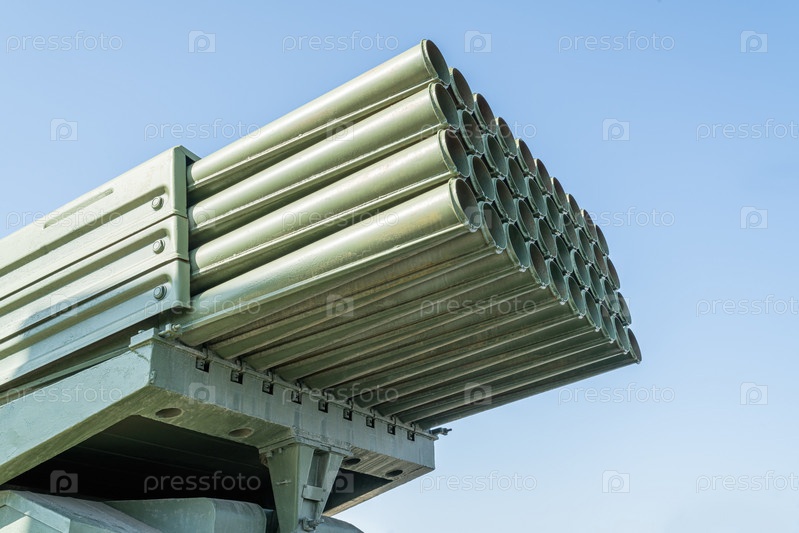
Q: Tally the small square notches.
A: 9